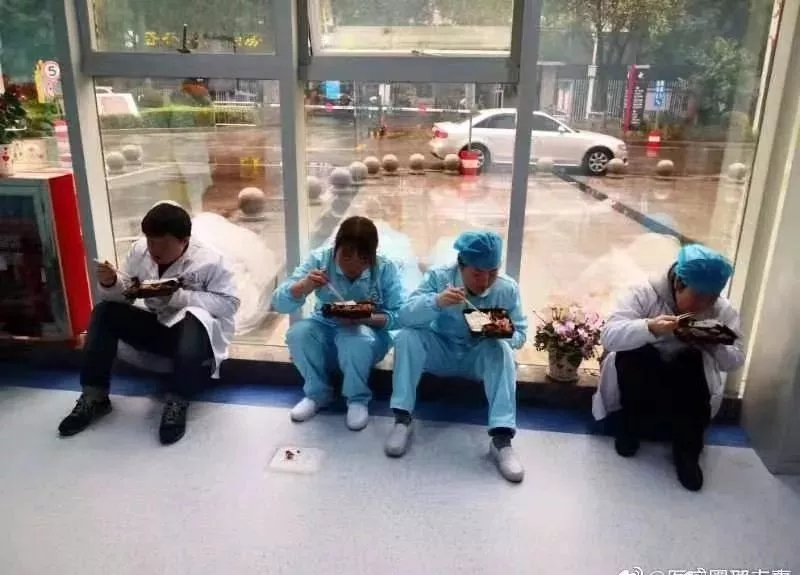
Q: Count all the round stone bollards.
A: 14